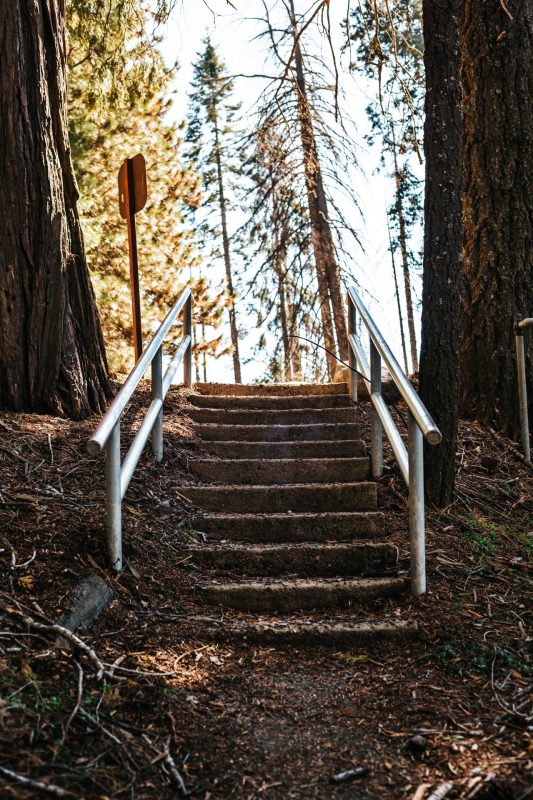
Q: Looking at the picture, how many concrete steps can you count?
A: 11